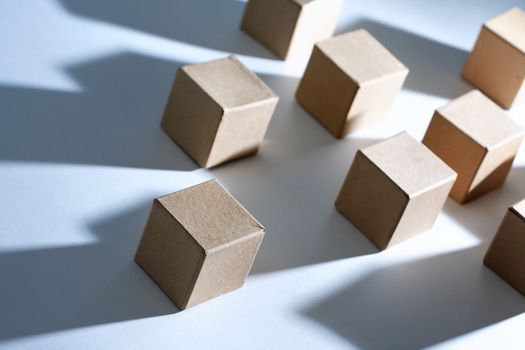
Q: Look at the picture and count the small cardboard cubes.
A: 8